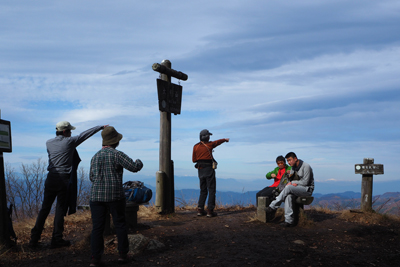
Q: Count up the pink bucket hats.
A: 0